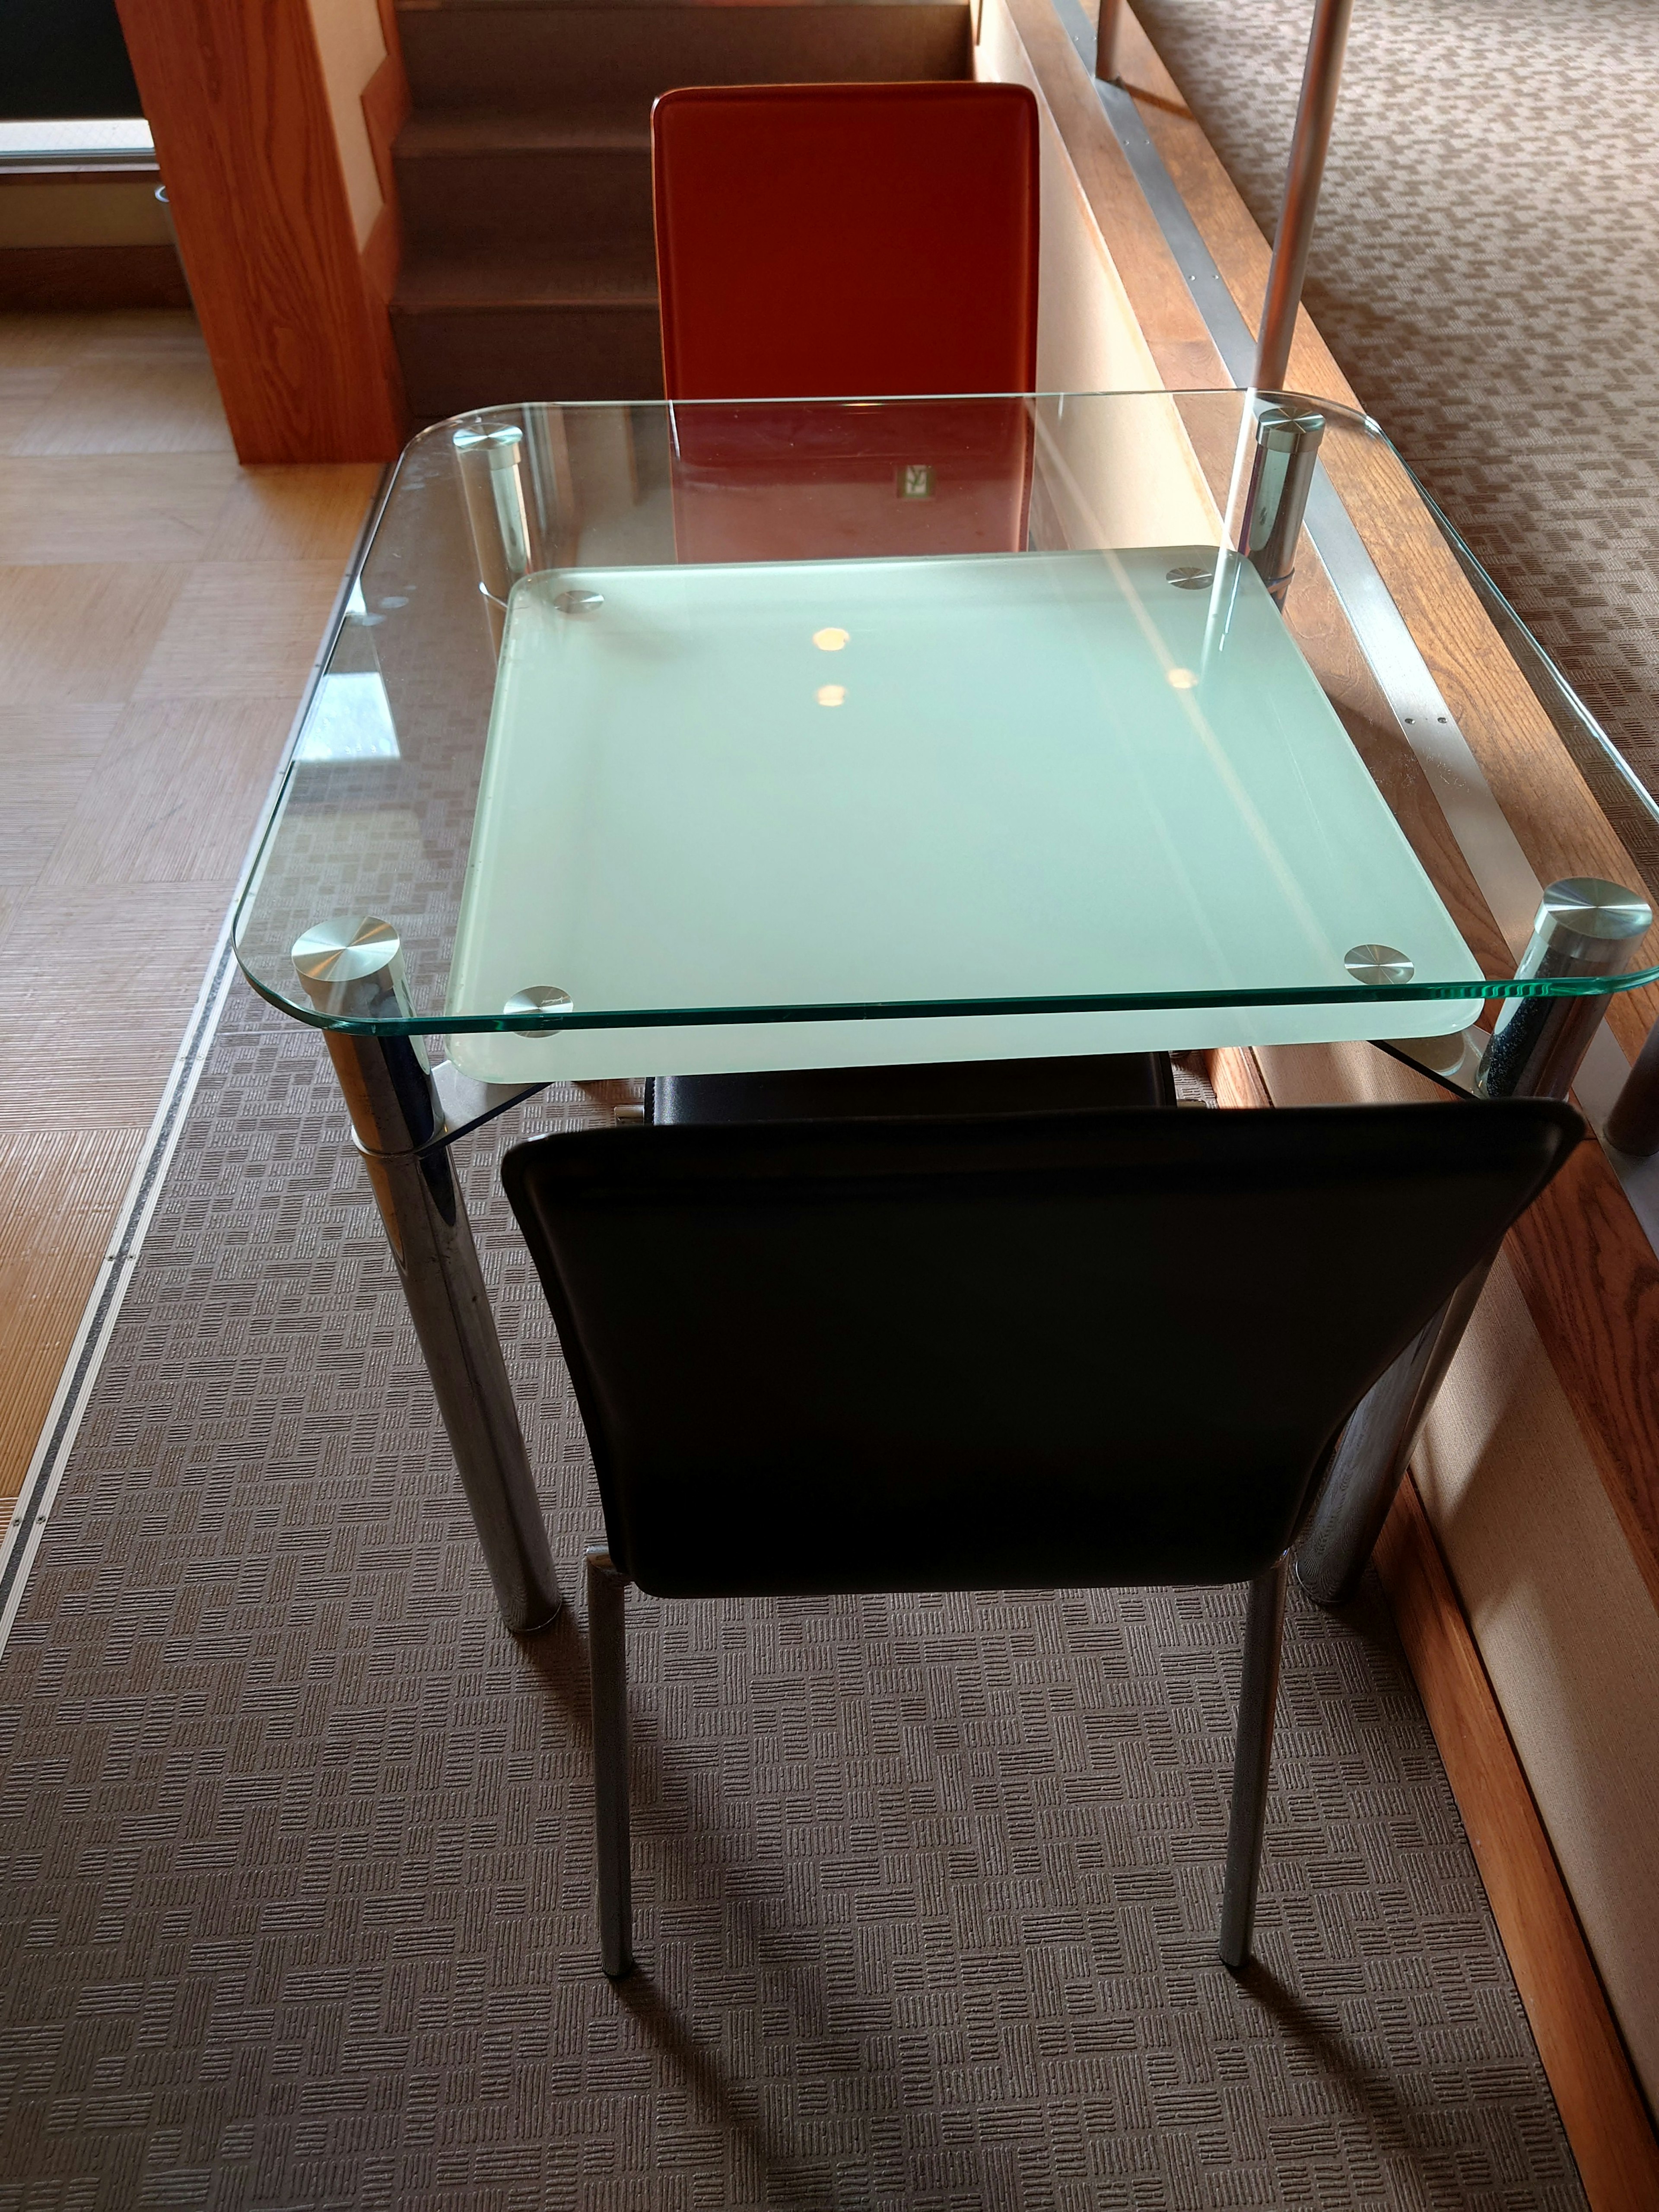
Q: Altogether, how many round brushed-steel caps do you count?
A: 8